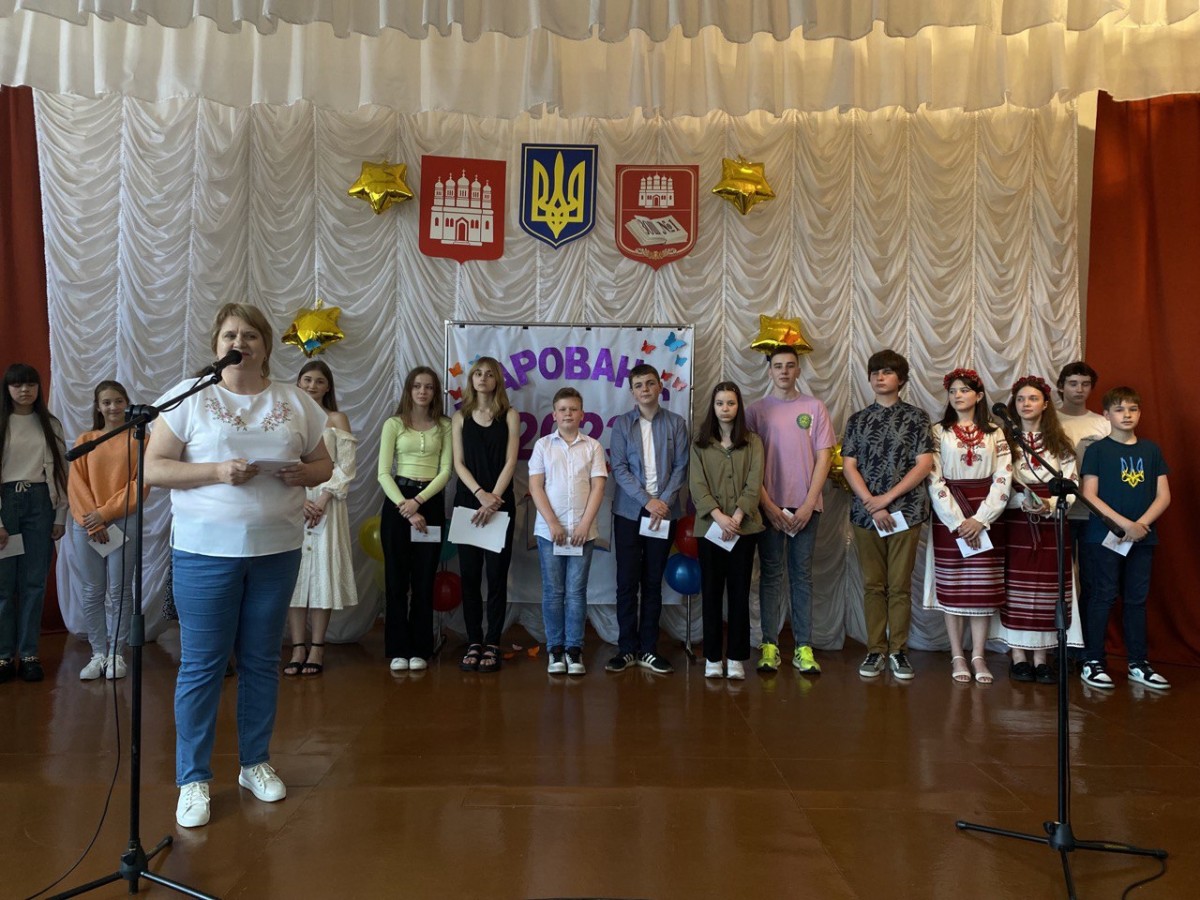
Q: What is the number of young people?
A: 14